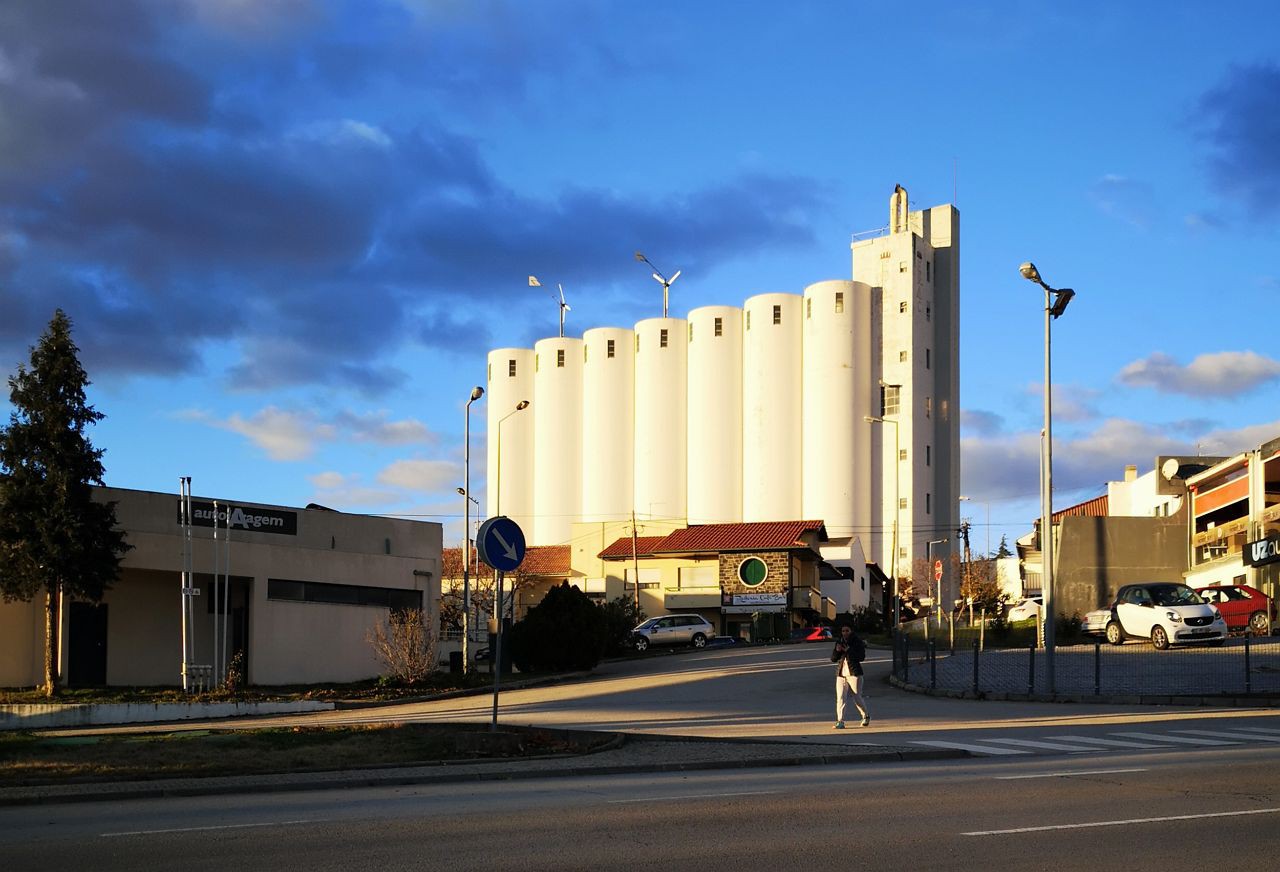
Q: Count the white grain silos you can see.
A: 7